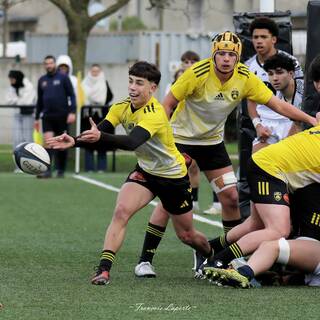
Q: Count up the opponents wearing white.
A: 2